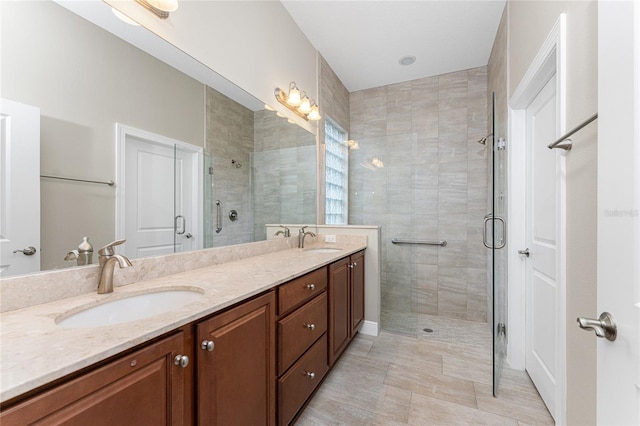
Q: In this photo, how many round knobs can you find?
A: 7